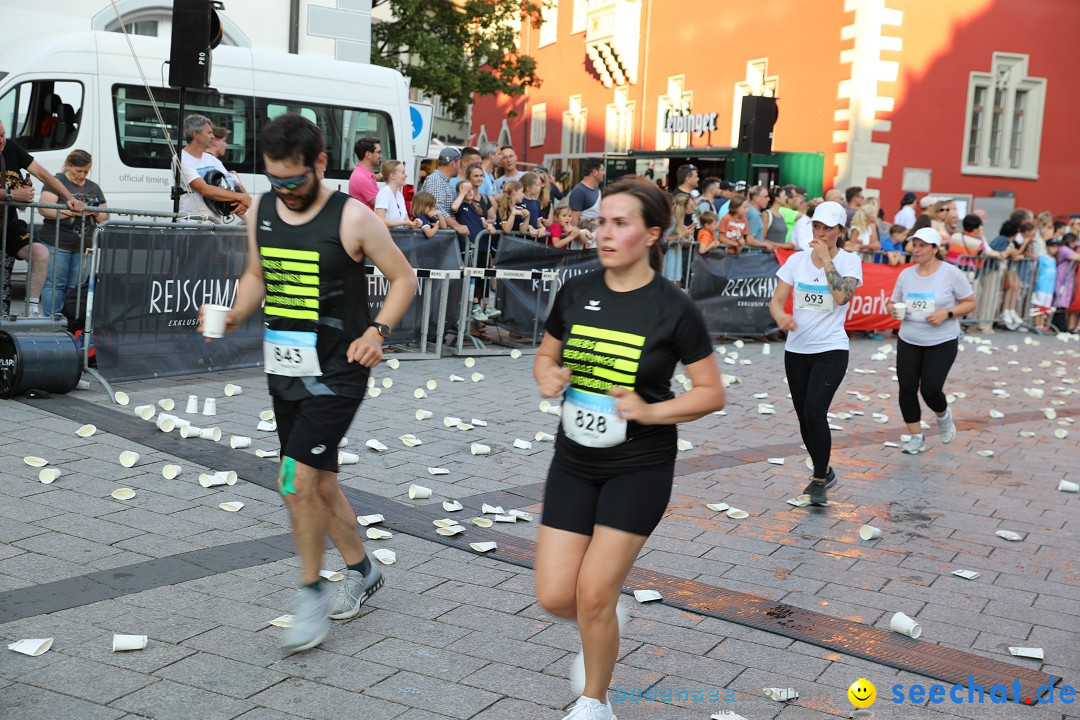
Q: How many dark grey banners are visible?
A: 4